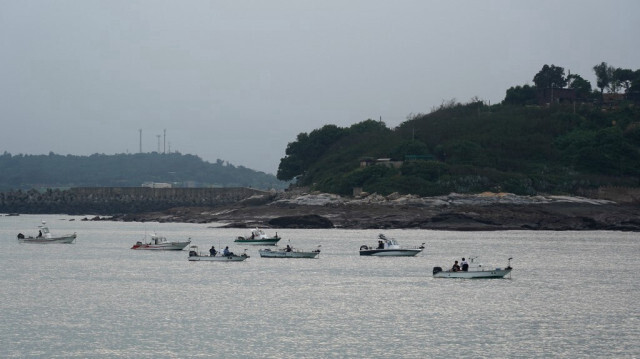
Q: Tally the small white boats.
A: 7